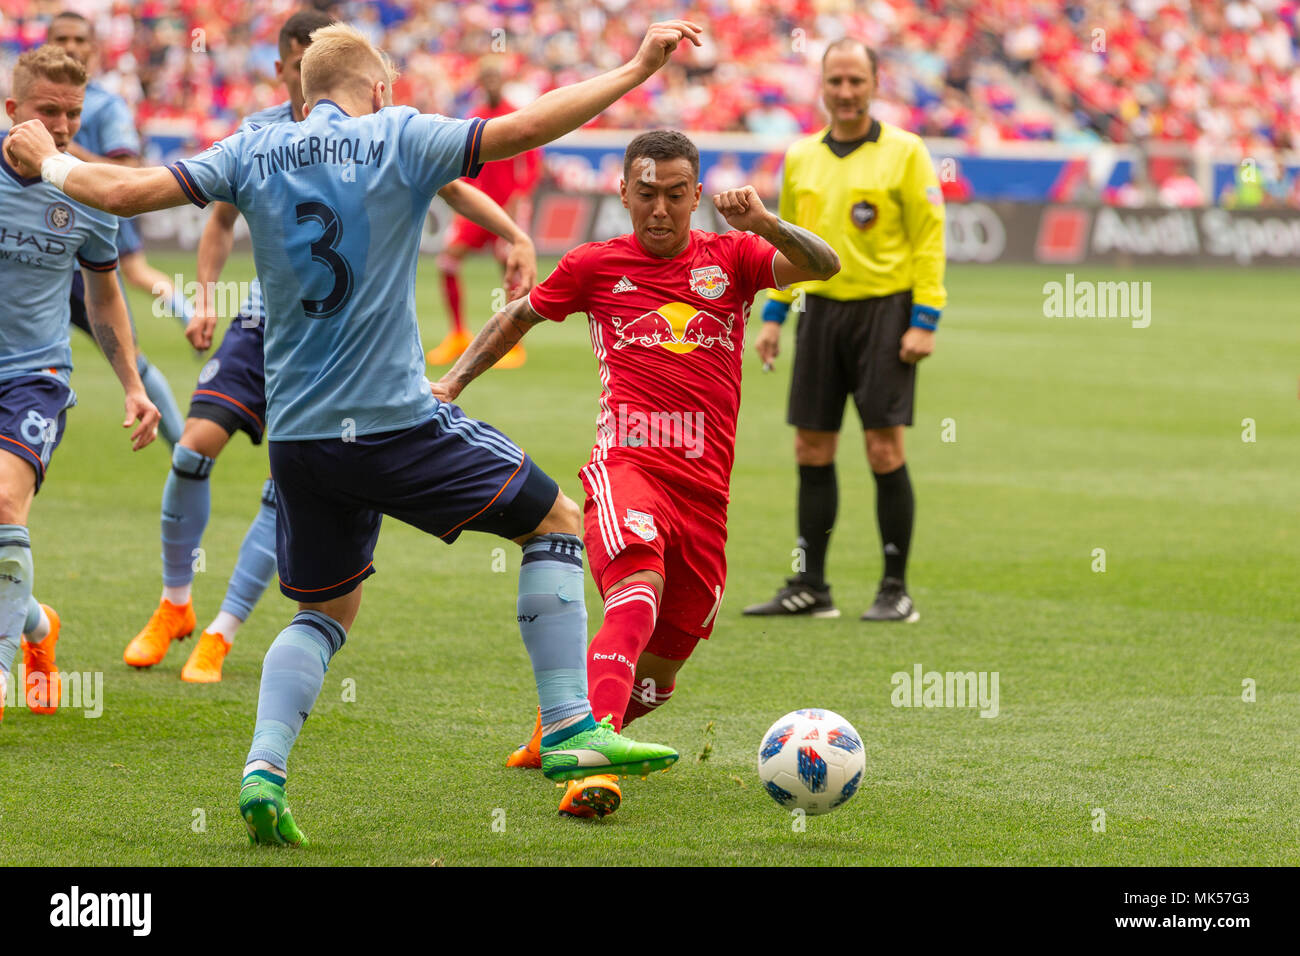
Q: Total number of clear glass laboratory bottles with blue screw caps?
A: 0